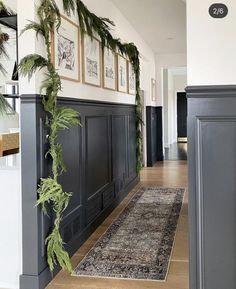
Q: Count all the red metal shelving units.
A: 0